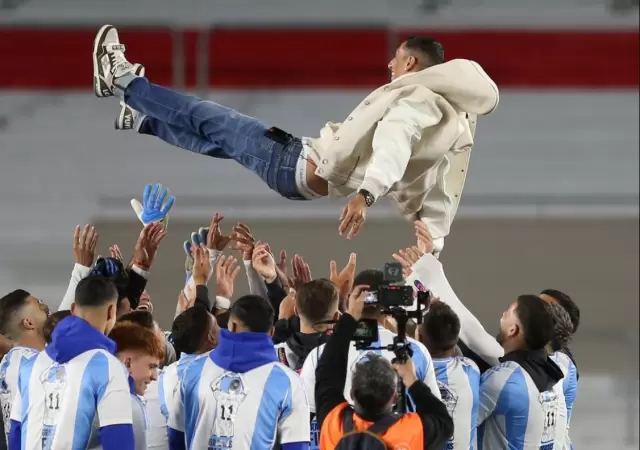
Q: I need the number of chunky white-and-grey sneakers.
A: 2